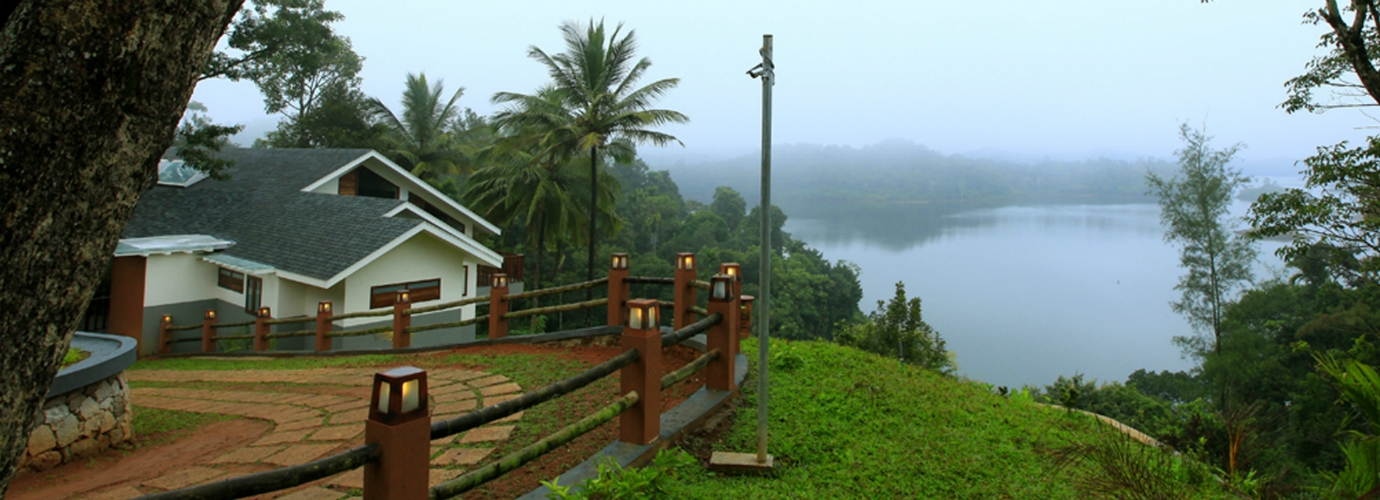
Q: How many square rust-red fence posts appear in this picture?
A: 12